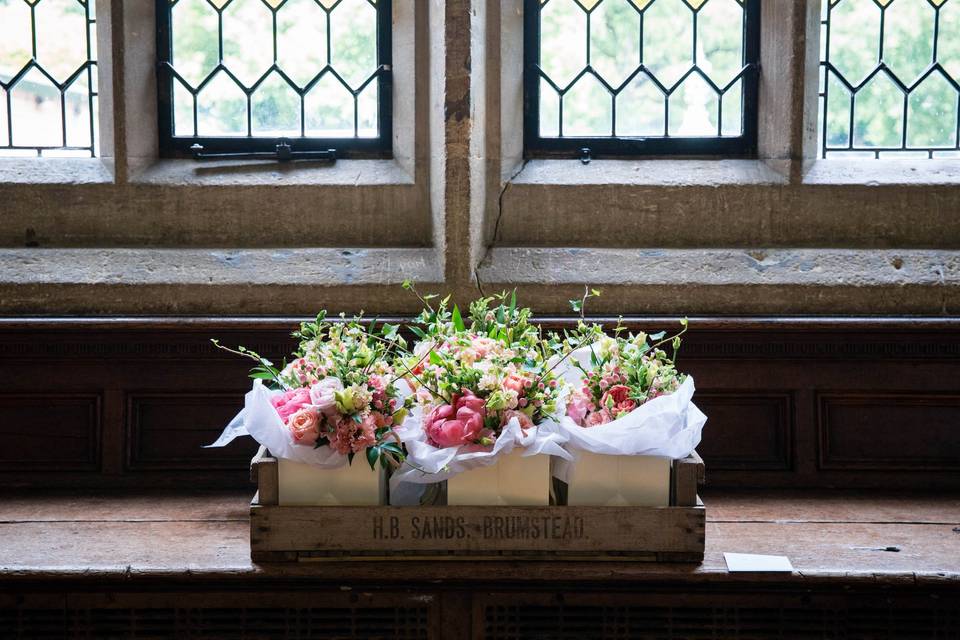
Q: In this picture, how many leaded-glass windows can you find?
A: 4